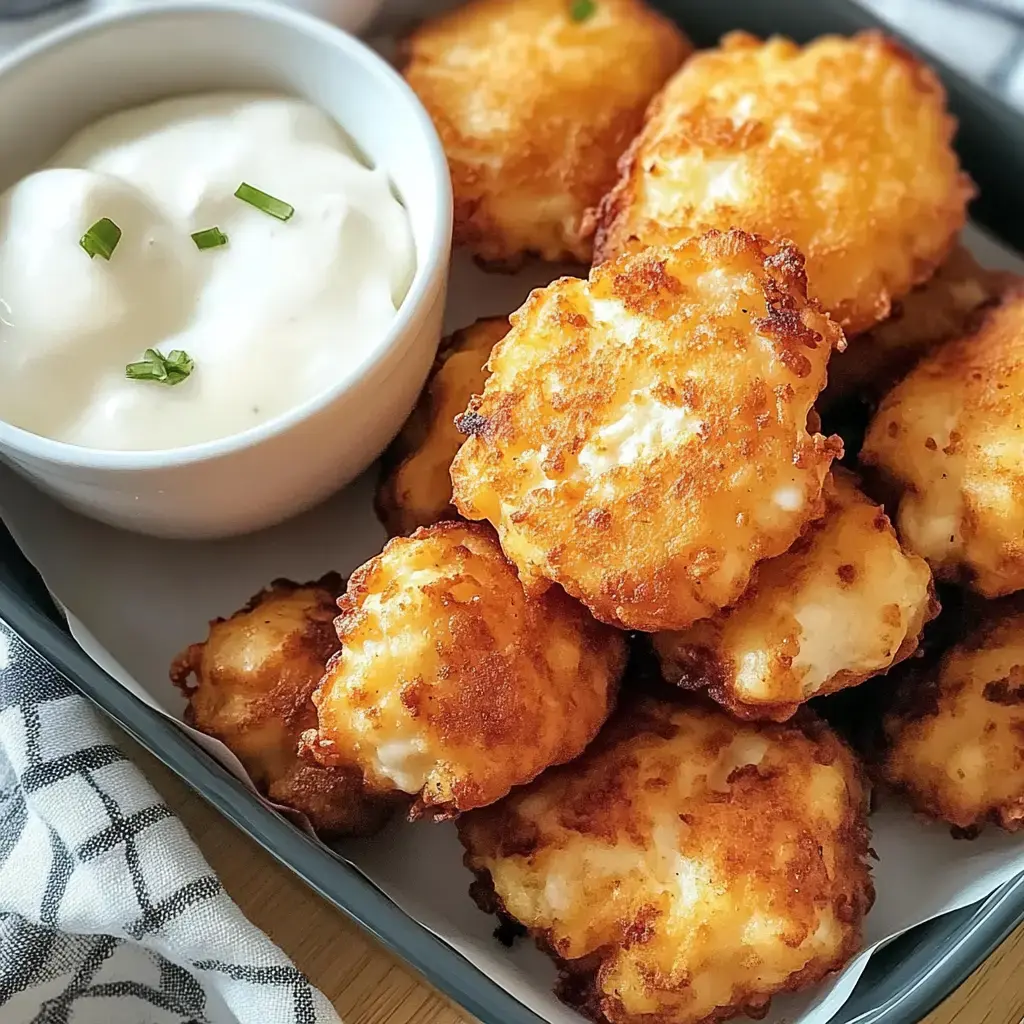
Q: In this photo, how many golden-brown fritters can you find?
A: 11